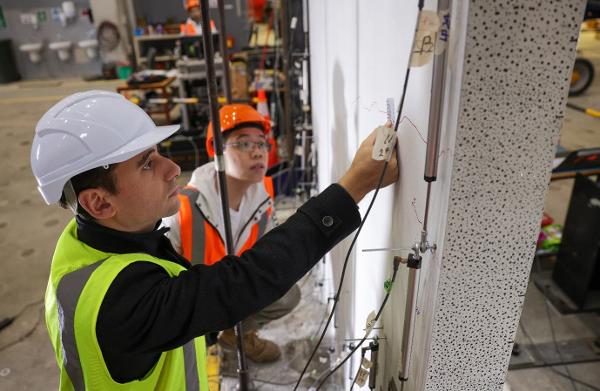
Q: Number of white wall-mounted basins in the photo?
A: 3